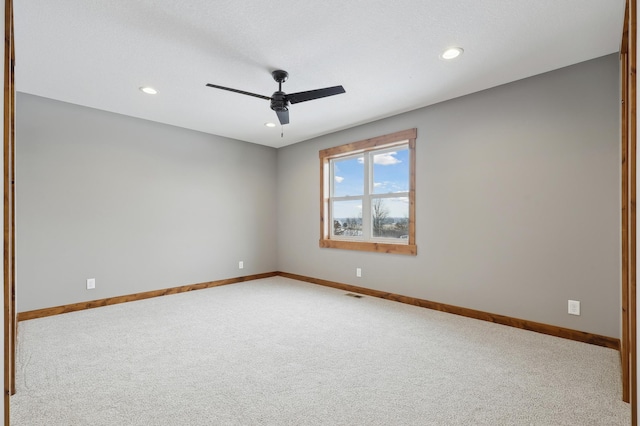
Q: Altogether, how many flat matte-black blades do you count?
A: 3